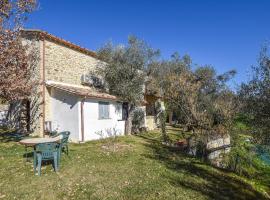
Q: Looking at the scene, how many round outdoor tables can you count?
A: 1